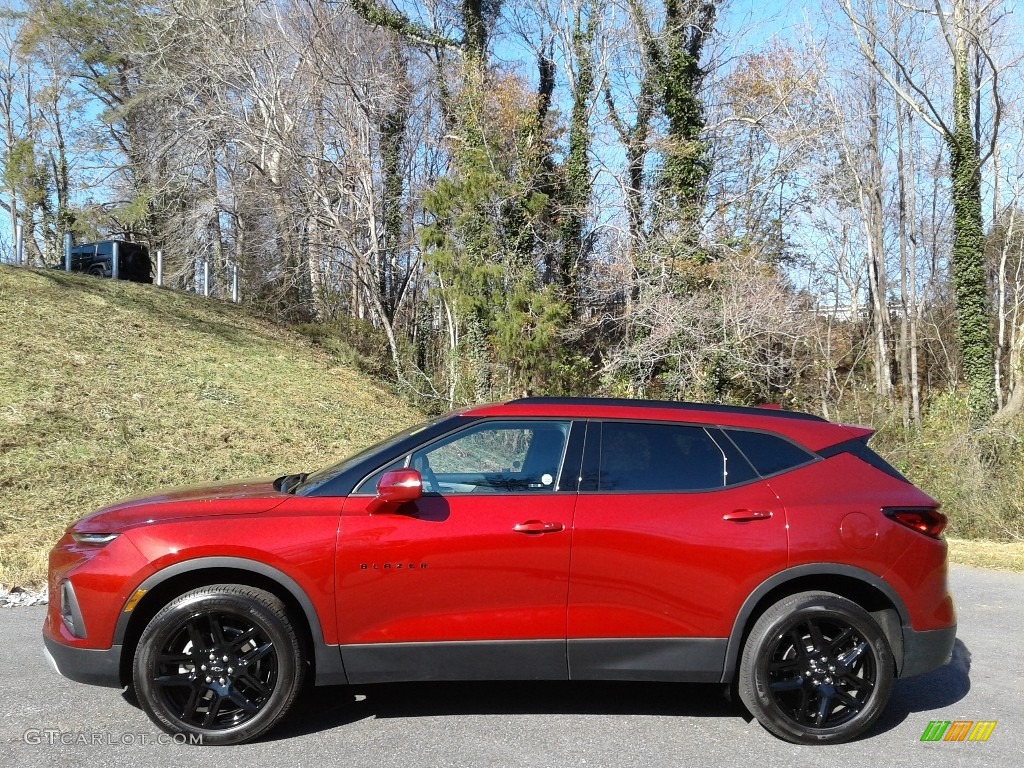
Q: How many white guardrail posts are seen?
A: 6